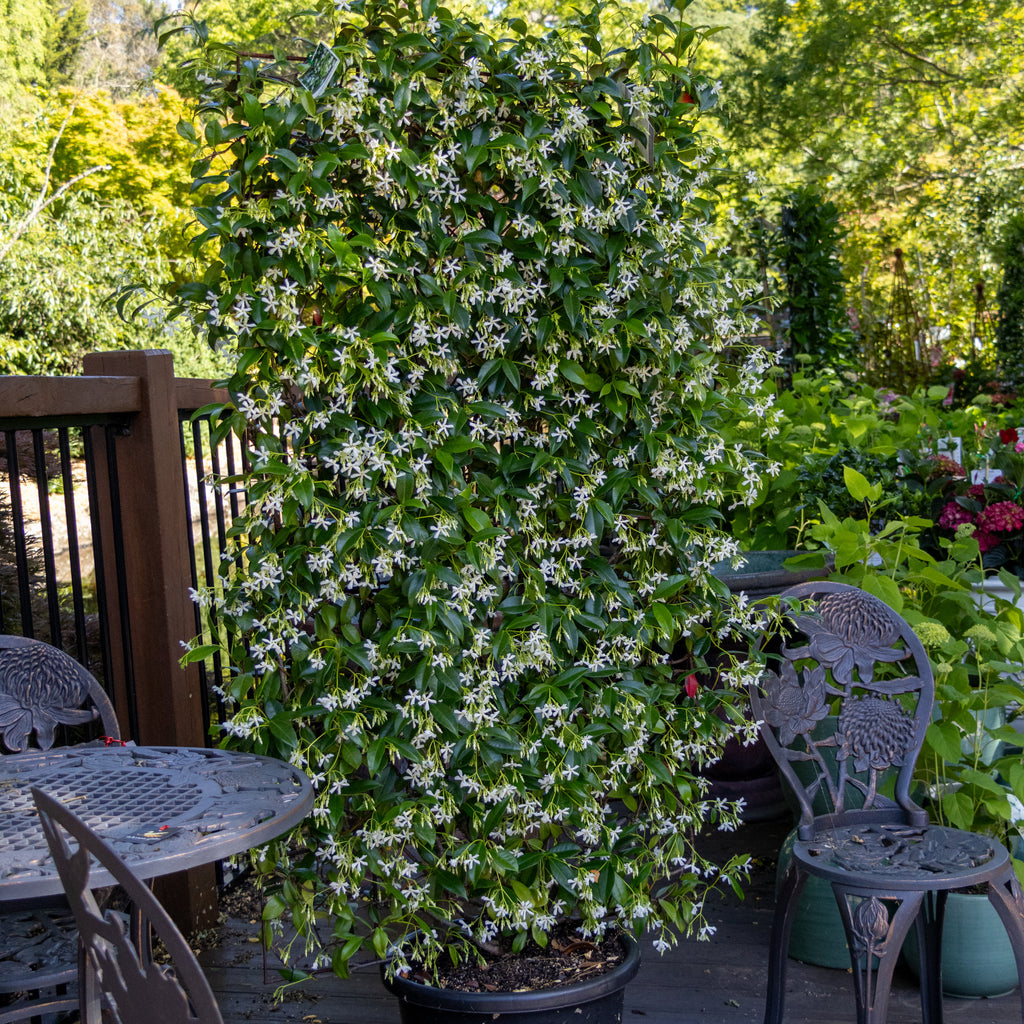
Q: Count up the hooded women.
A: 0